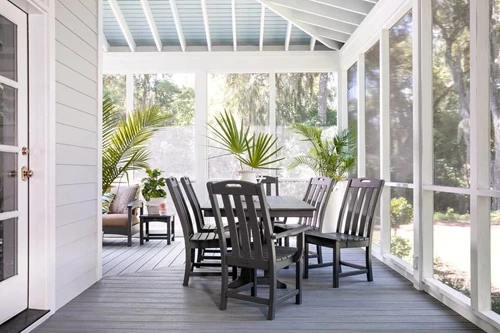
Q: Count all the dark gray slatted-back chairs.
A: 6